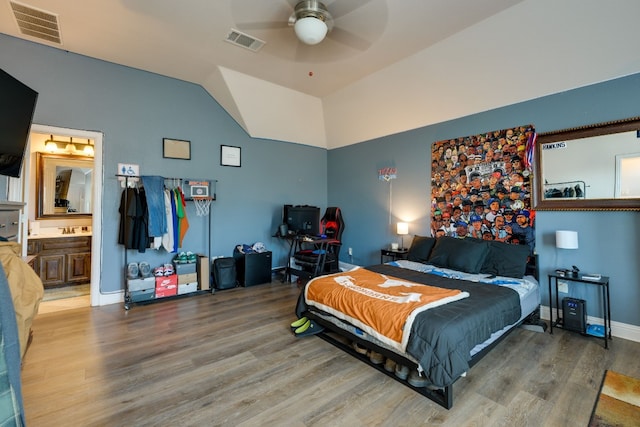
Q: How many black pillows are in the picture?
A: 3